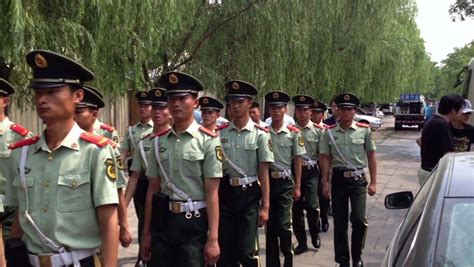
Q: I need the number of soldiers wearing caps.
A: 12